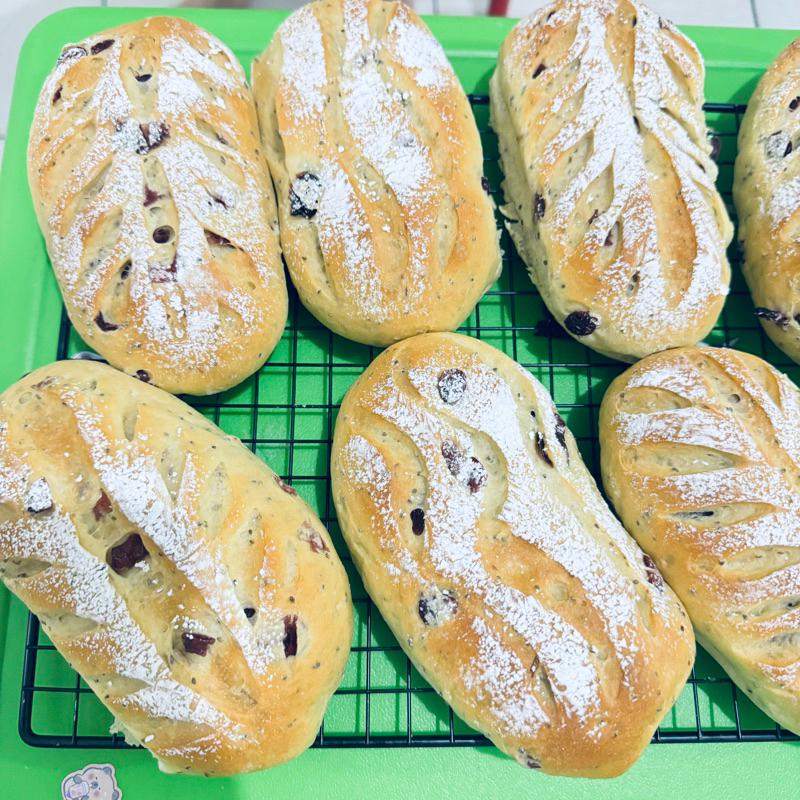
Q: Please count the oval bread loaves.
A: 7